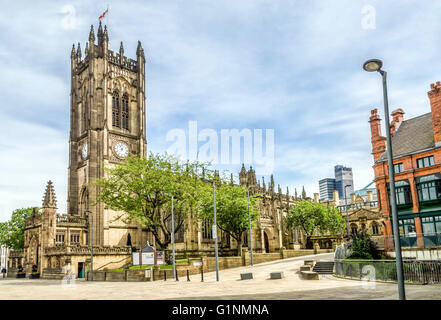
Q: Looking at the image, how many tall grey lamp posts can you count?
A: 6